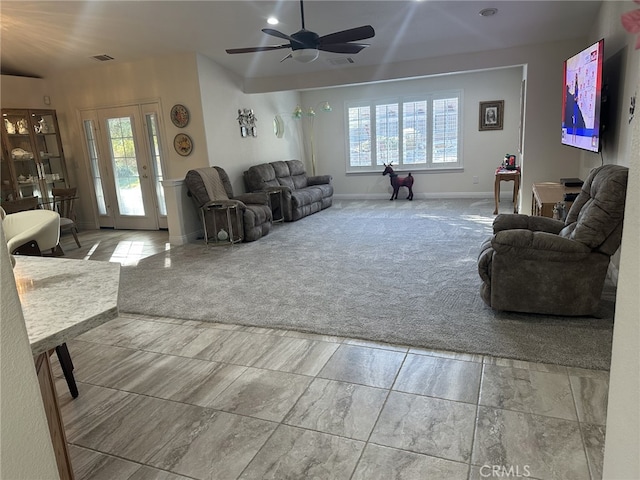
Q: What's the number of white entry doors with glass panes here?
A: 1